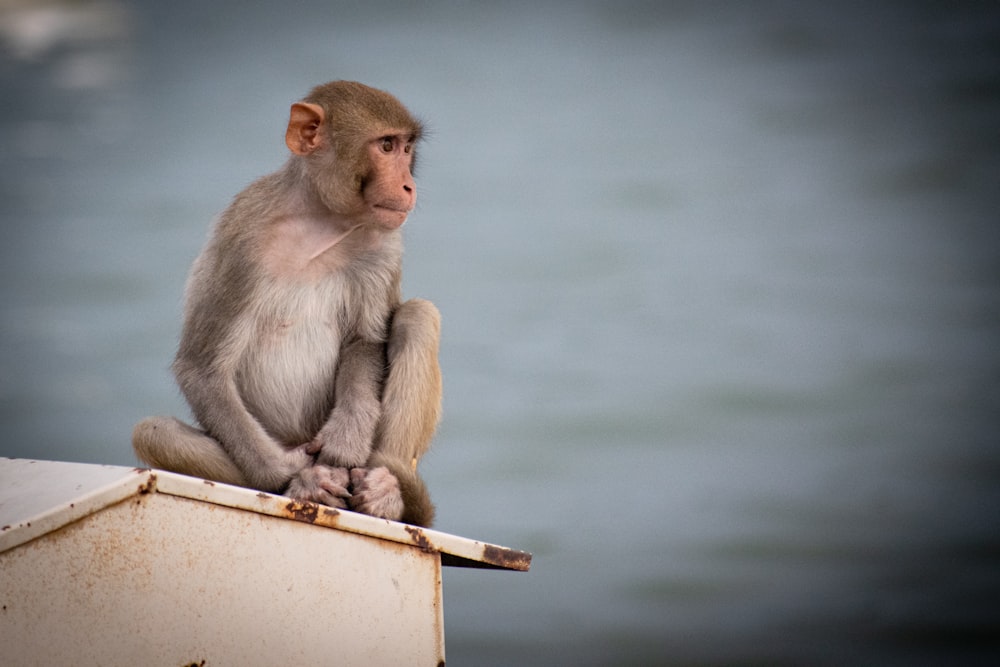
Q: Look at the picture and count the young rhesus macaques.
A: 1